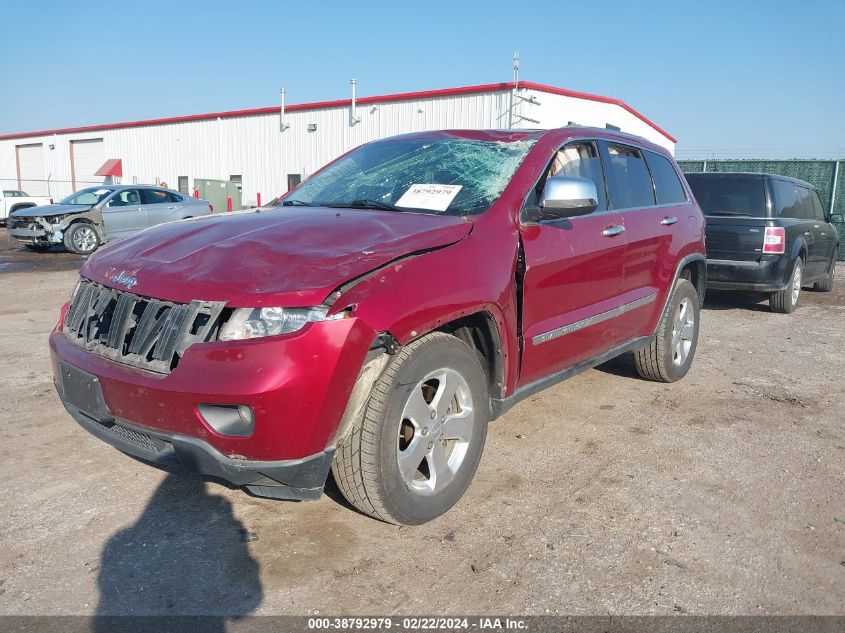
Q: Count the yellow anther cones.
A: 0